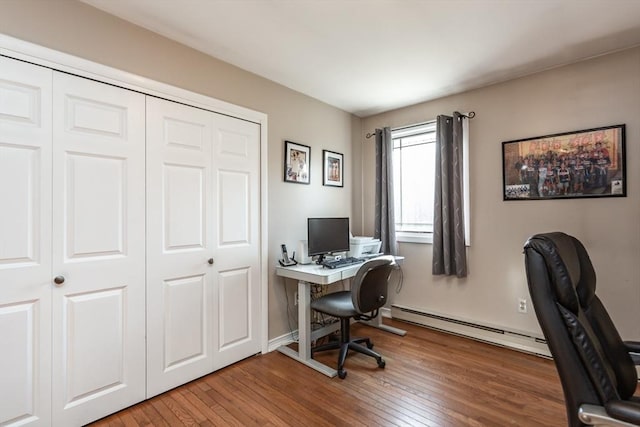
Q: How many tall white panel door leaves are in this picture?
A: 4